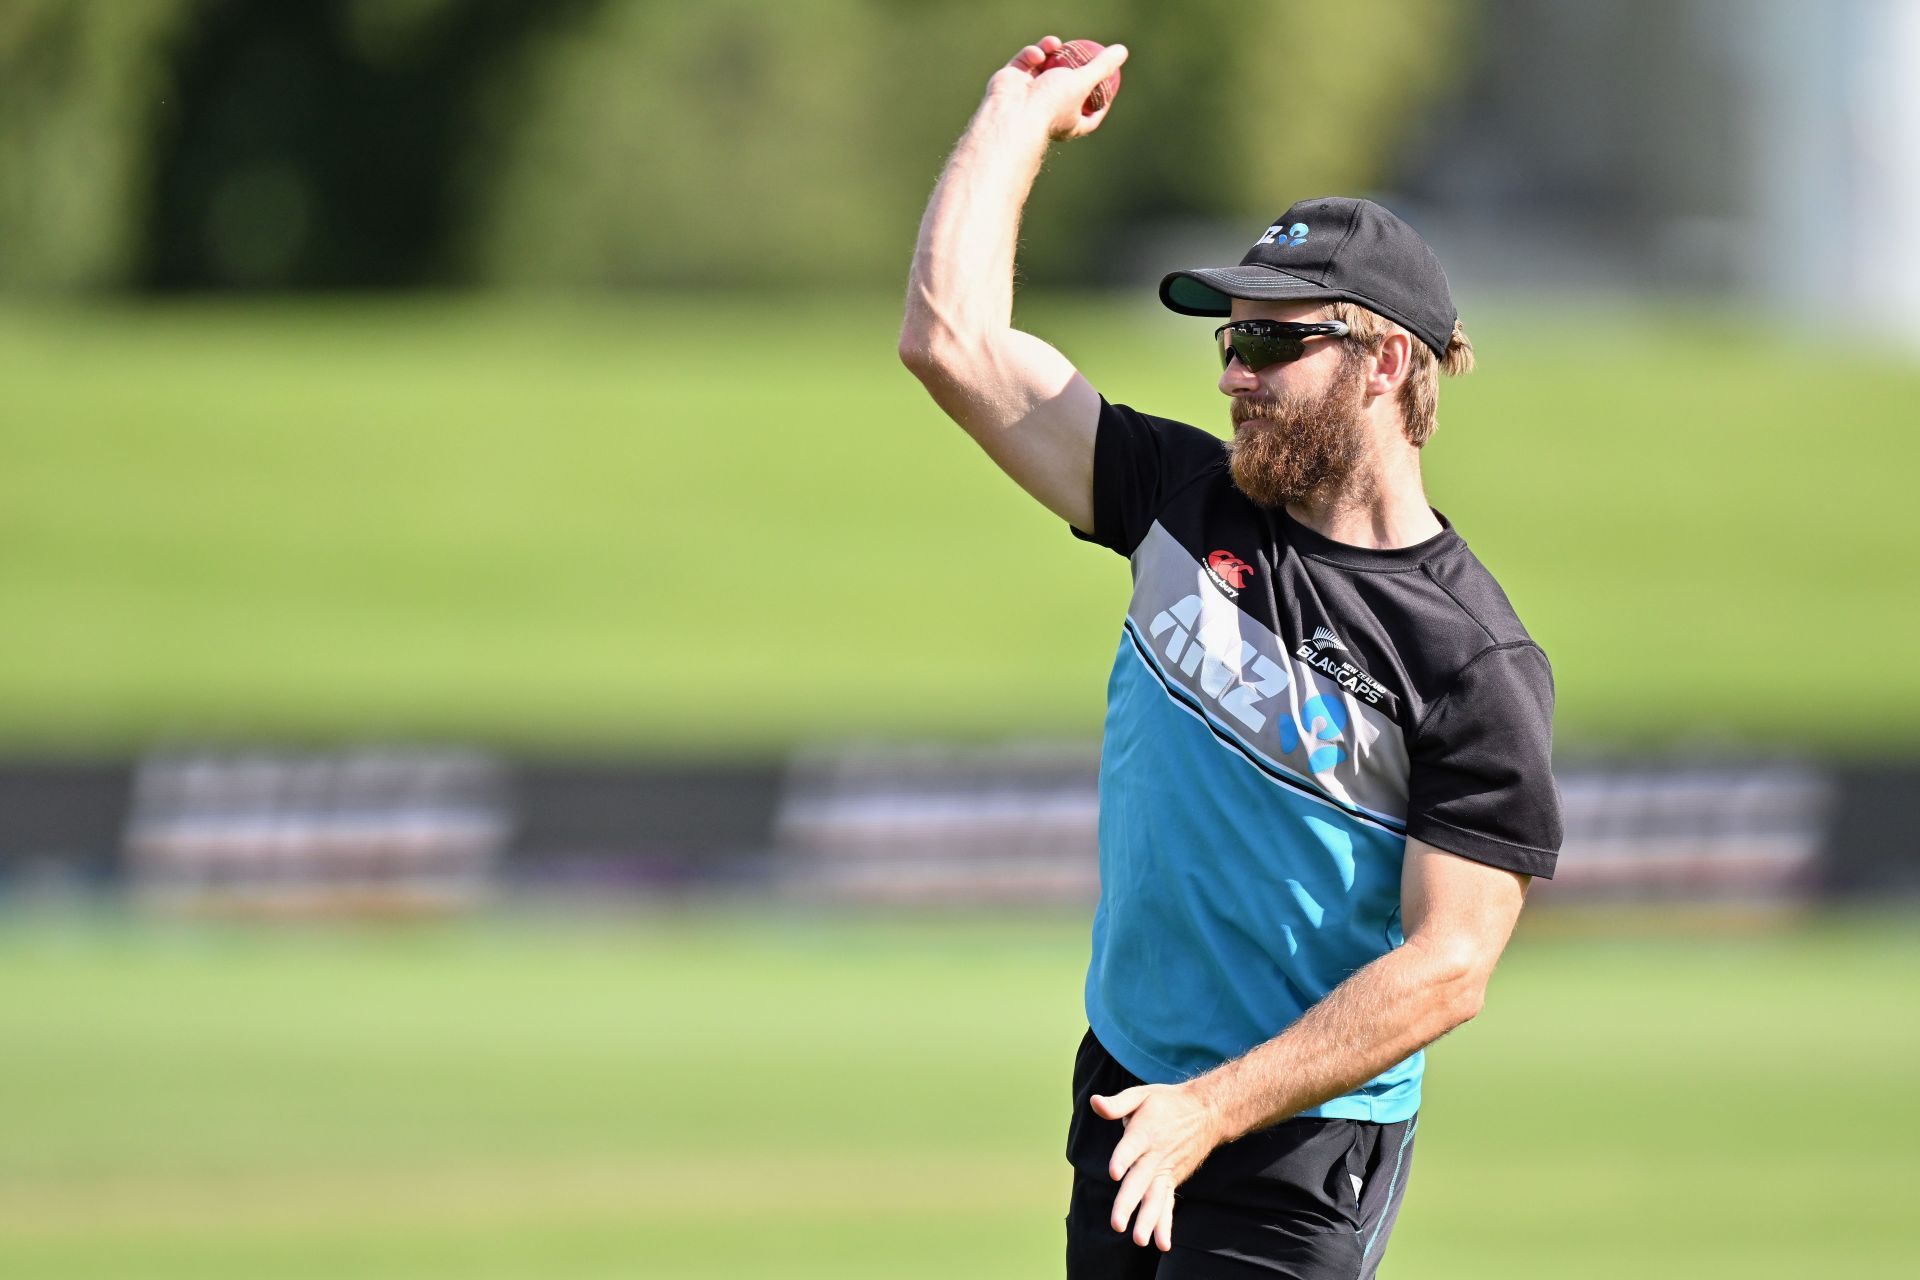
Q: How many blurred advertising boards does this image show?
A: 3